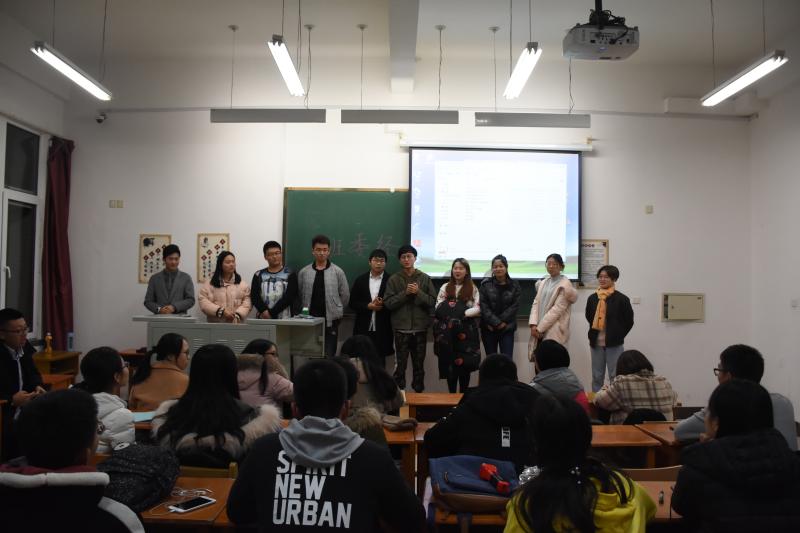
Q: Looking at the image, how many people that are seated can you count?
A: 15